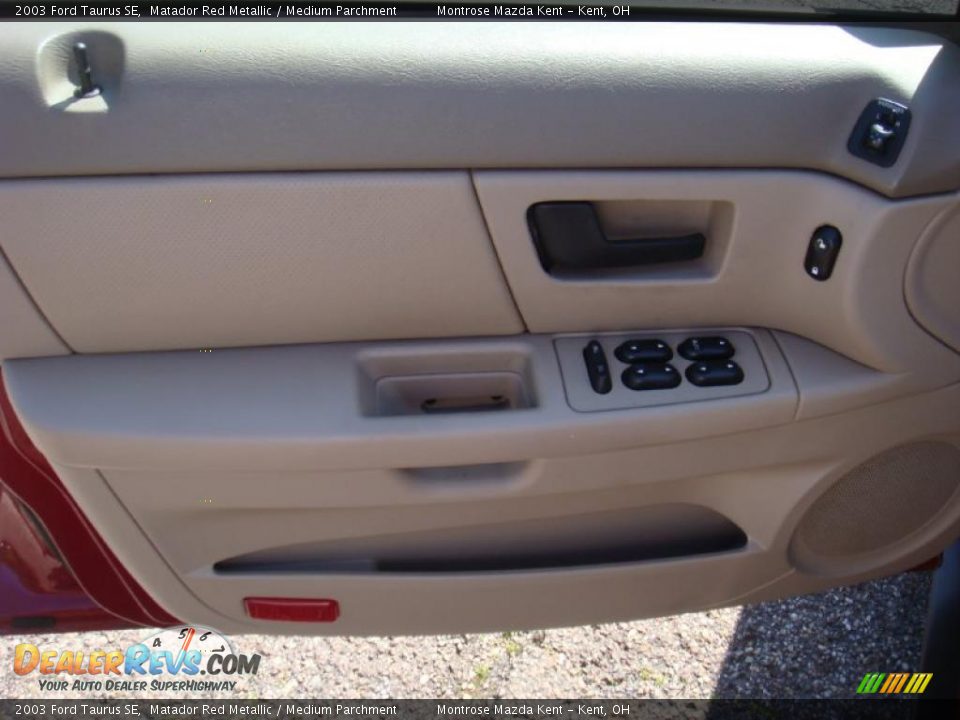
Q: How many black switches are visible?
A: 7